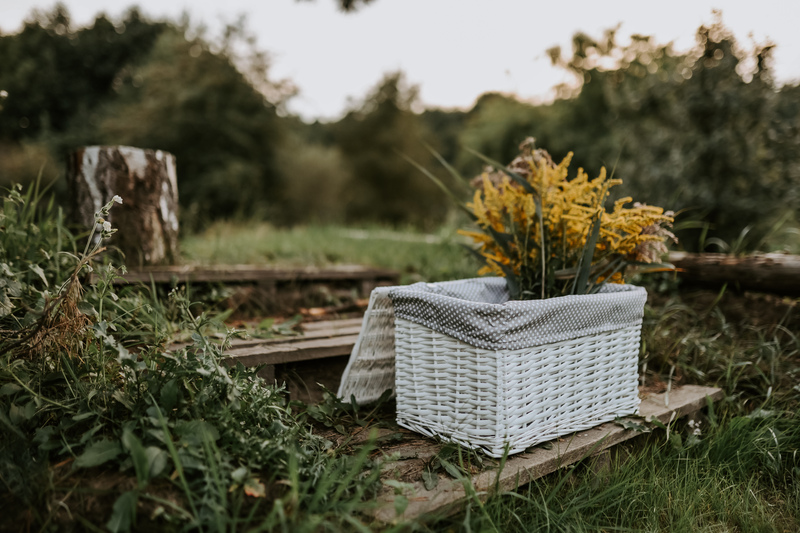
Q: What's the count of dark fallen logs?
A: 1